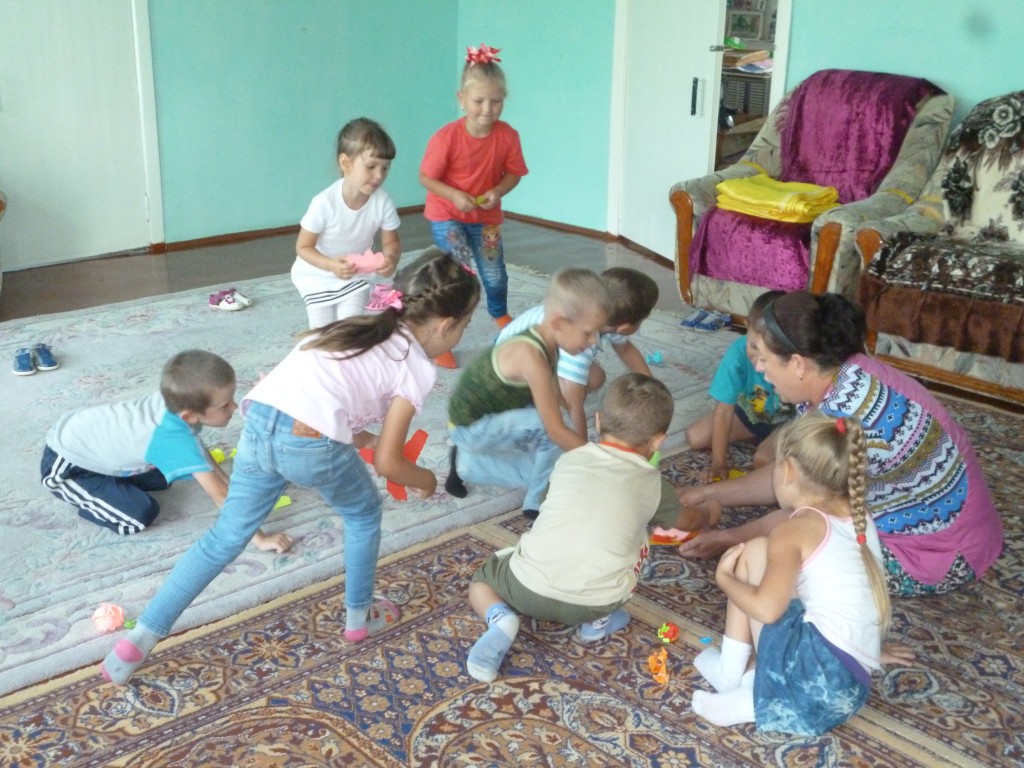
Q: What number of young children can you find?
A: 9